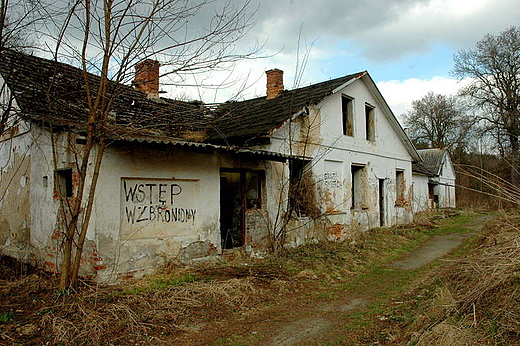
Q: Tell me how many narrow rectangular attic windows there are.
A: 2